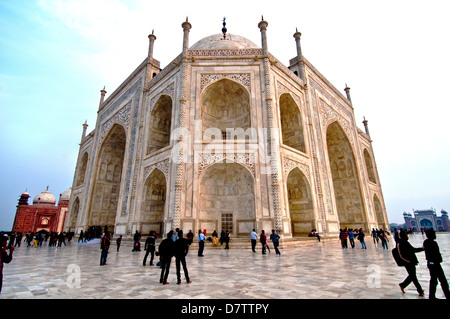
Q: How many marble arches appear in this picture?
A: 12